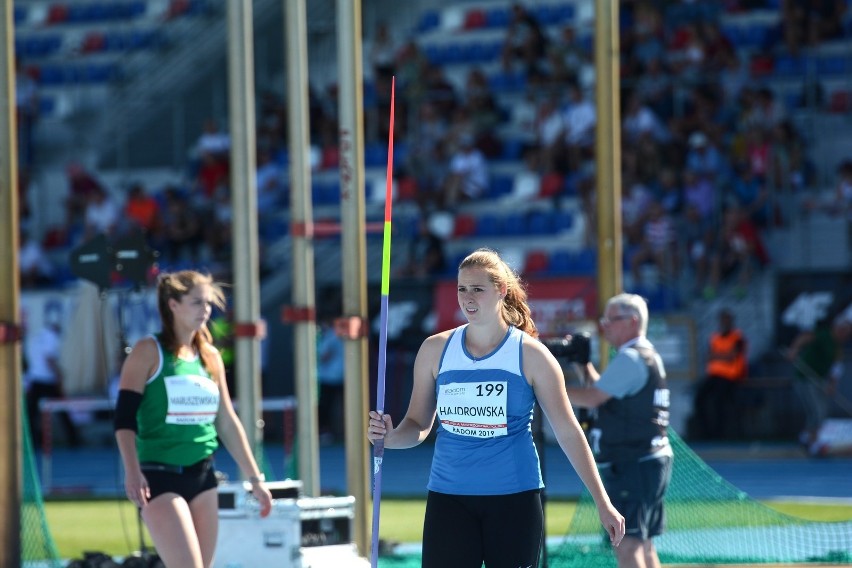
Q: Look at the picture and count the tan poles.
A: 5